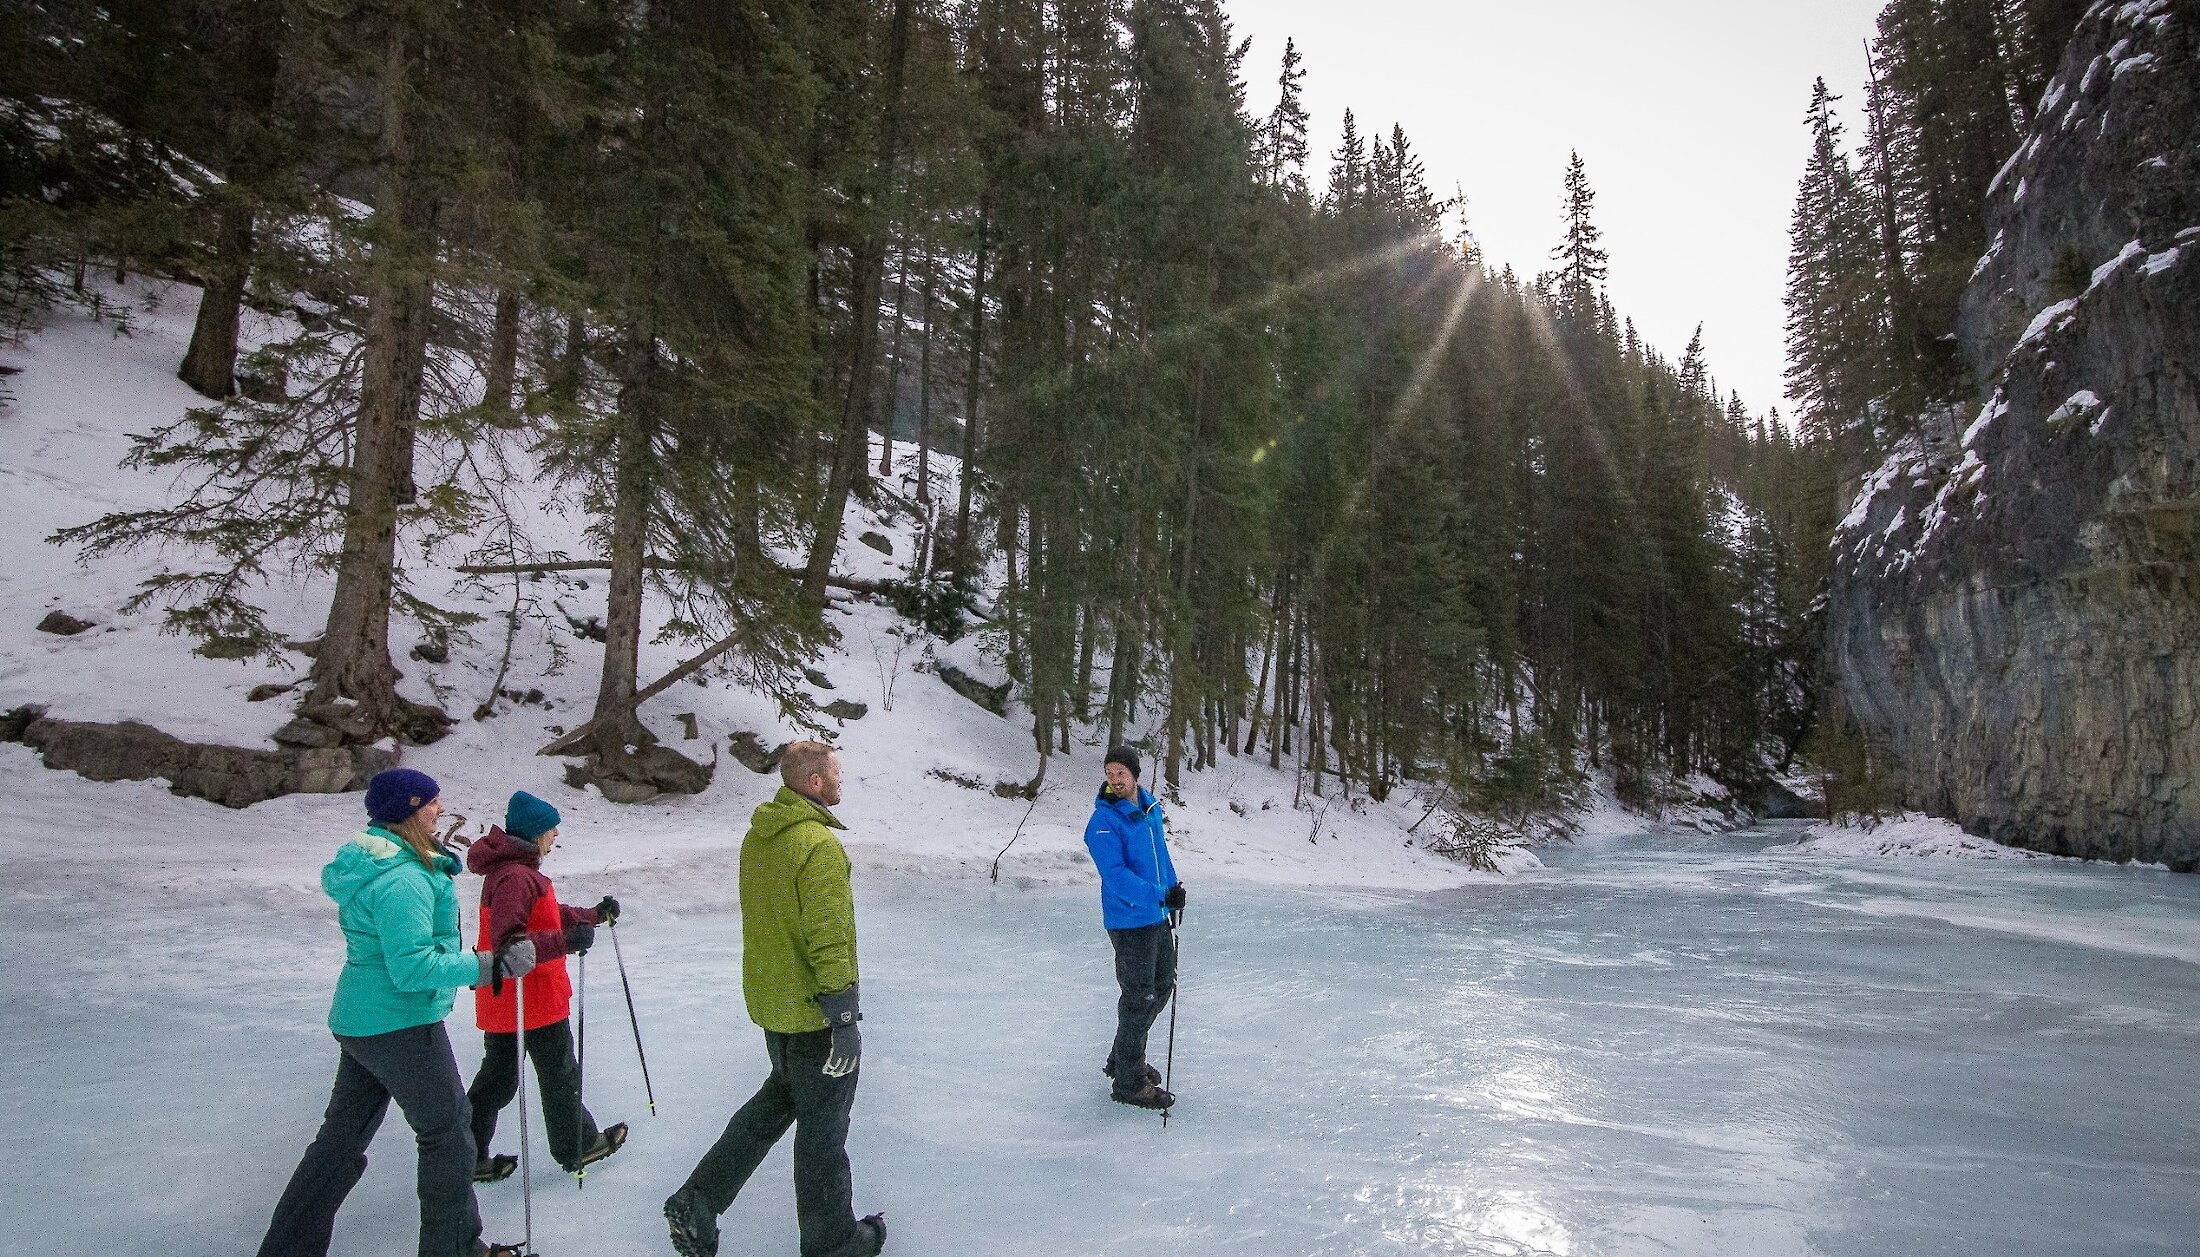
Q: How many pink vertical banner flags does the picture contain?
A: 0